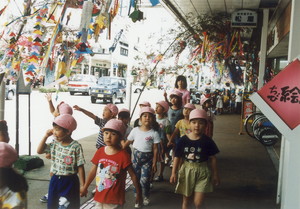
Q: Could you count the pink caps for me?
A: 13